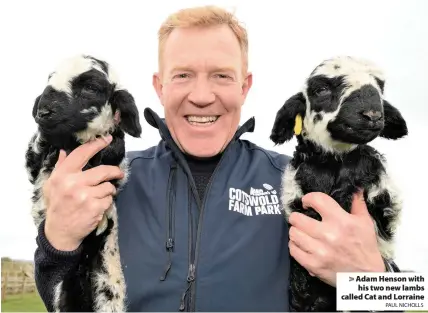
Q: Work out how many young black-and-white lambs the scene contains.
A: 2